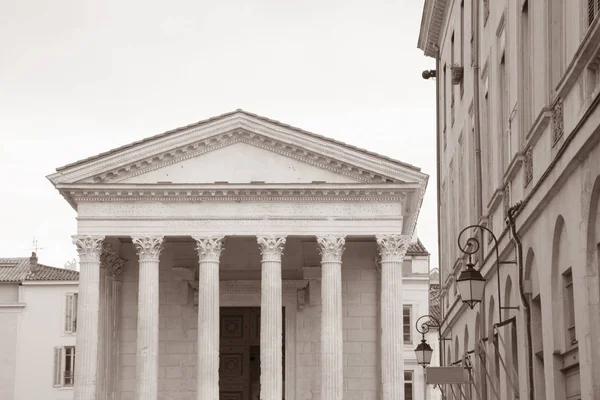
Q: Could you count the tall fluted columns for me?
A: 6